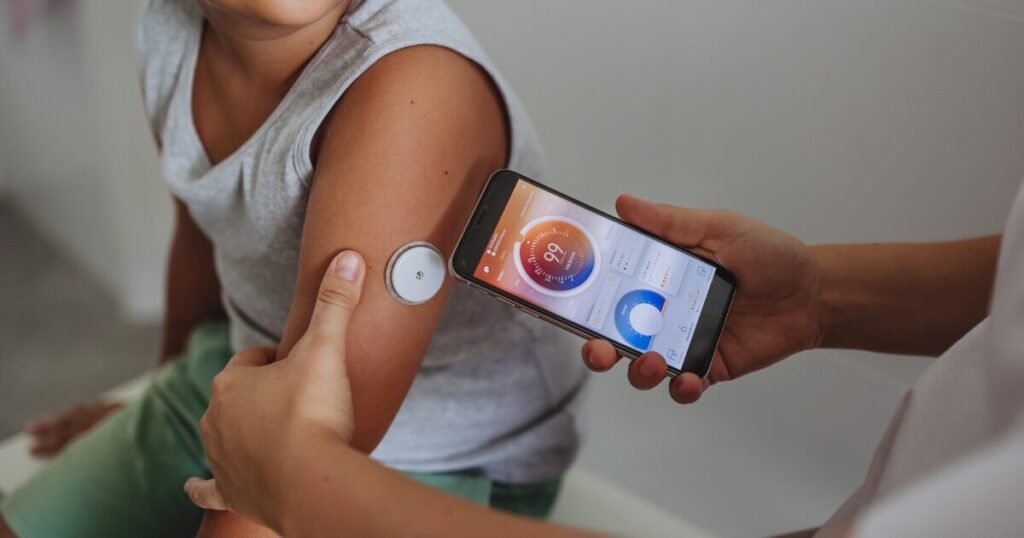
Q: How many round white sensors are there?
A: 1